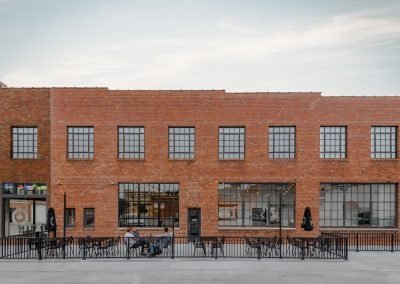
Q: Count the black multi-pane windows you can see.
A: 11